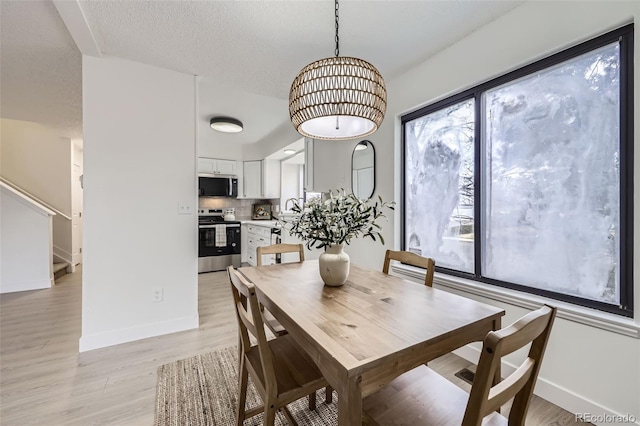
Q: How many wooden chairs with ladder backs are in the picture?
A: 4